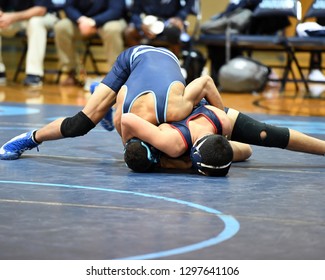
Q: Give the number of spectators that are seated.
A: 3